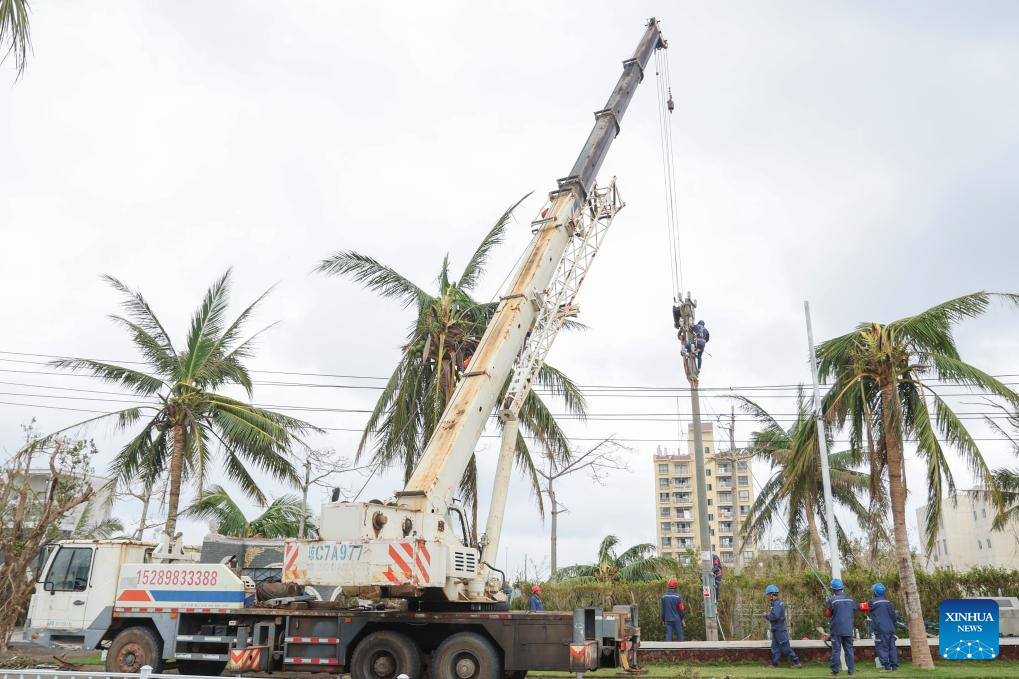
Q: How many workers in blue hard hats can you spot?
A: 4